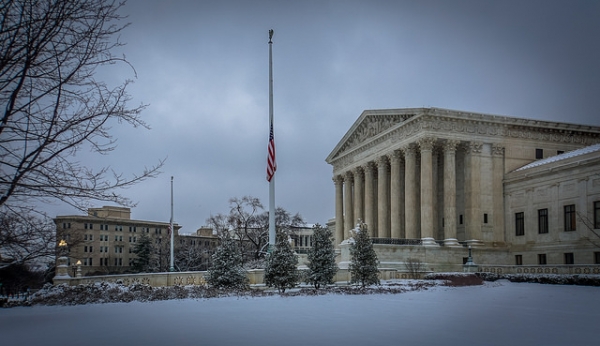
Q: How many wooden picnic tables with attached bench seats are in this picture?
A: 0